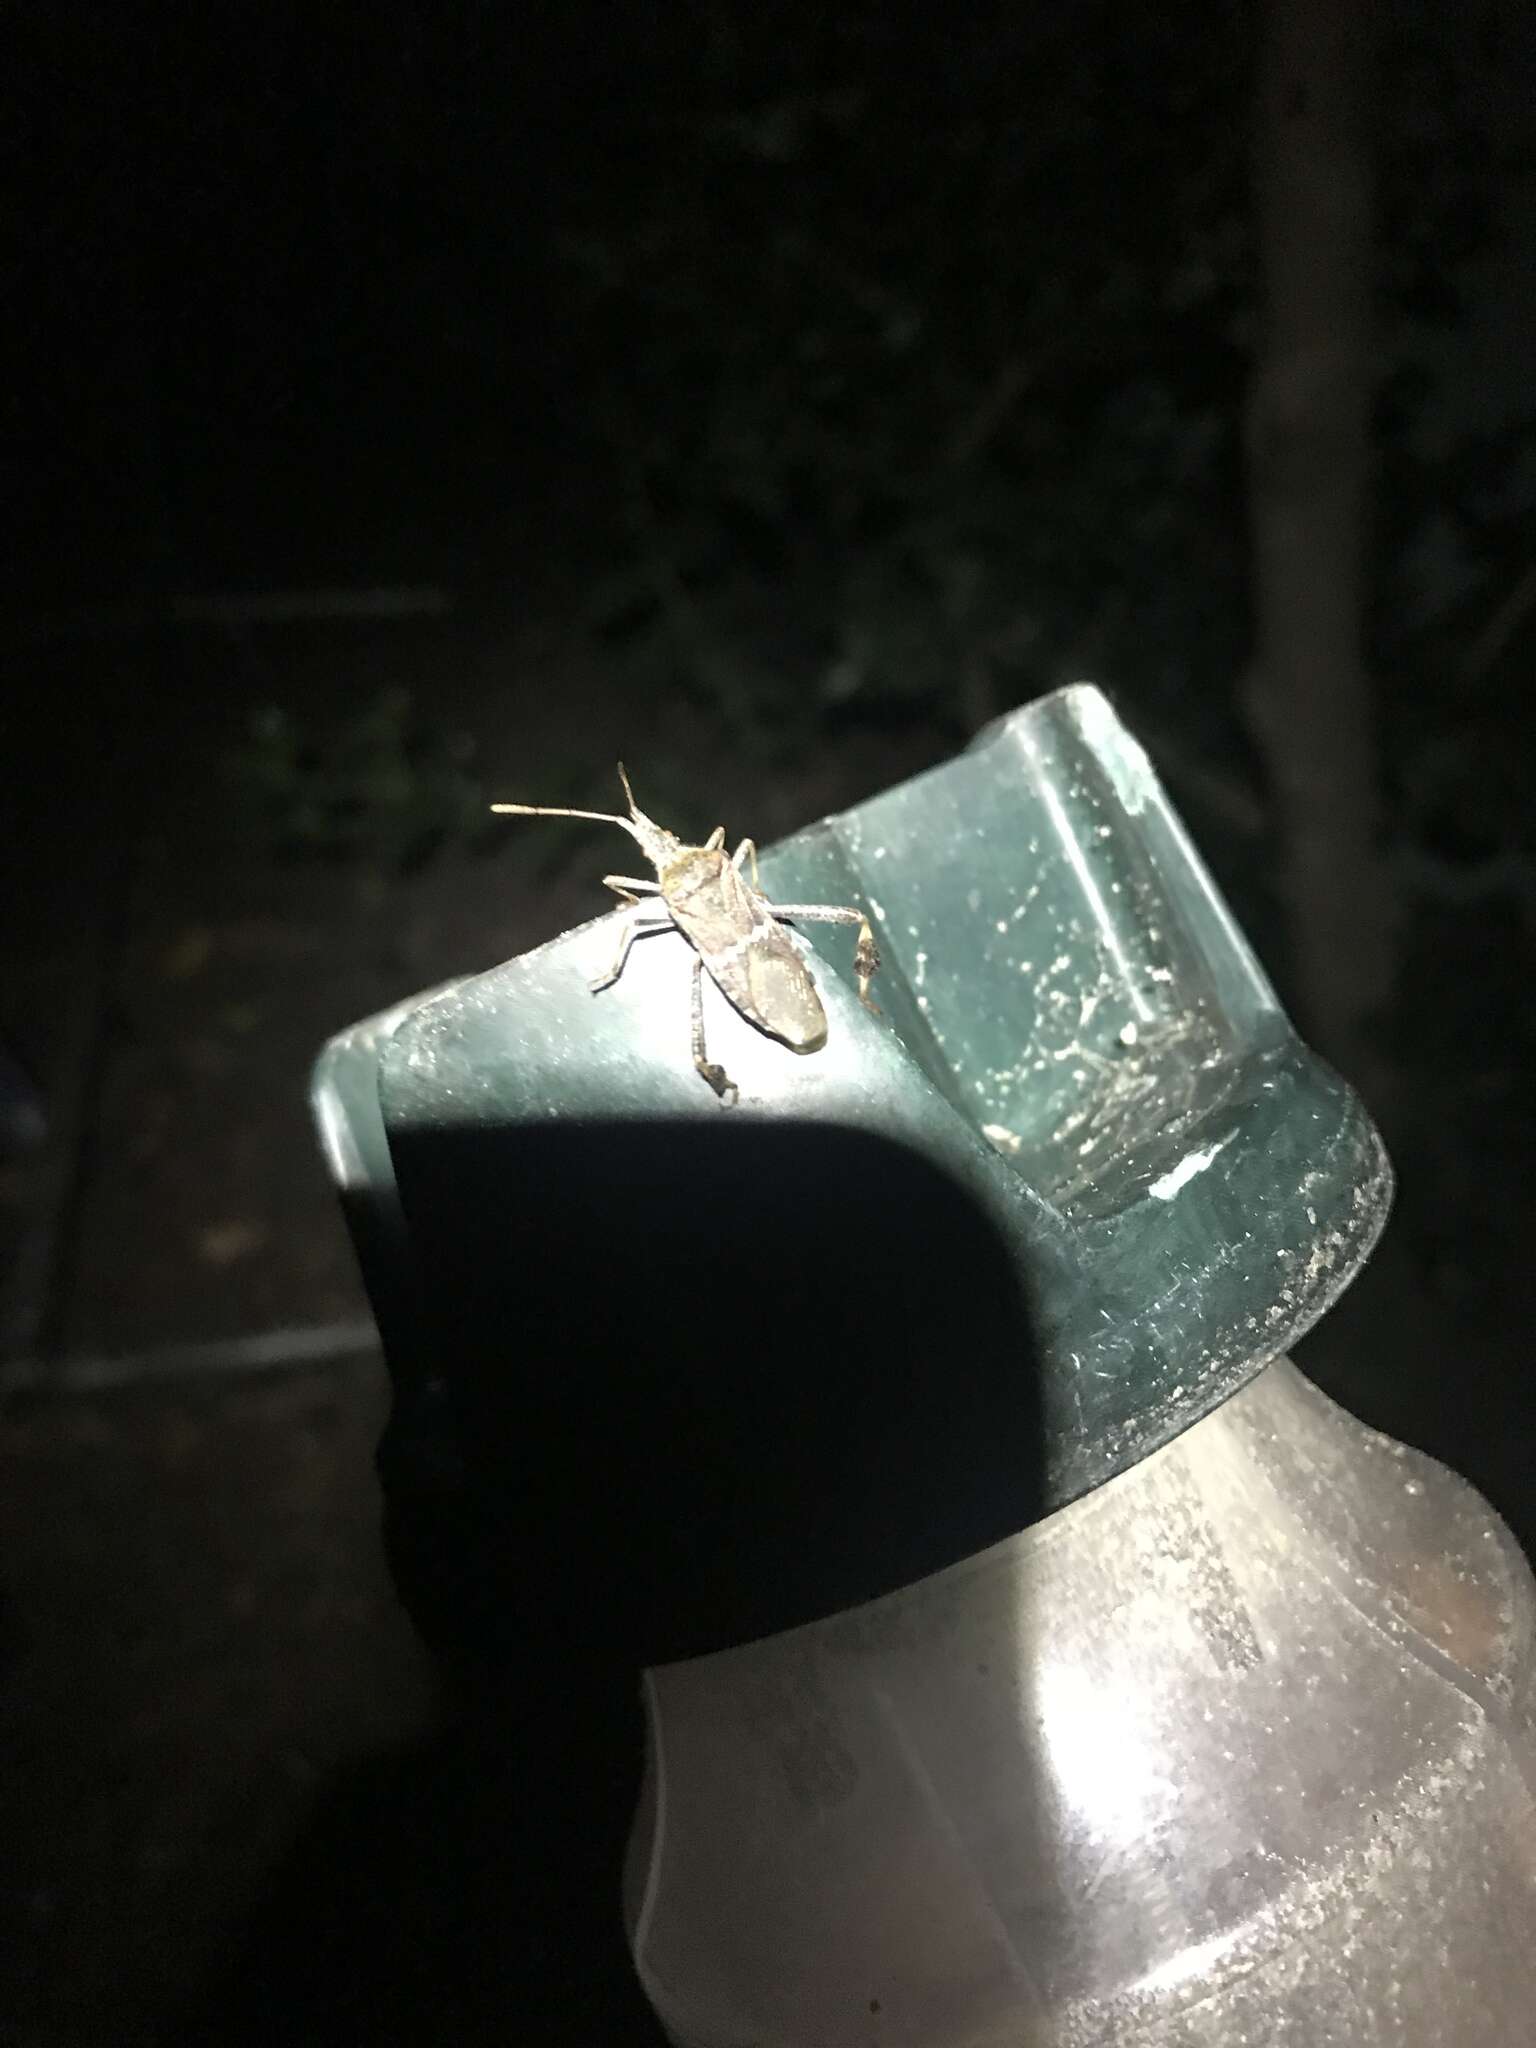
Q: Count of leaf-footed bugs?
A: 1